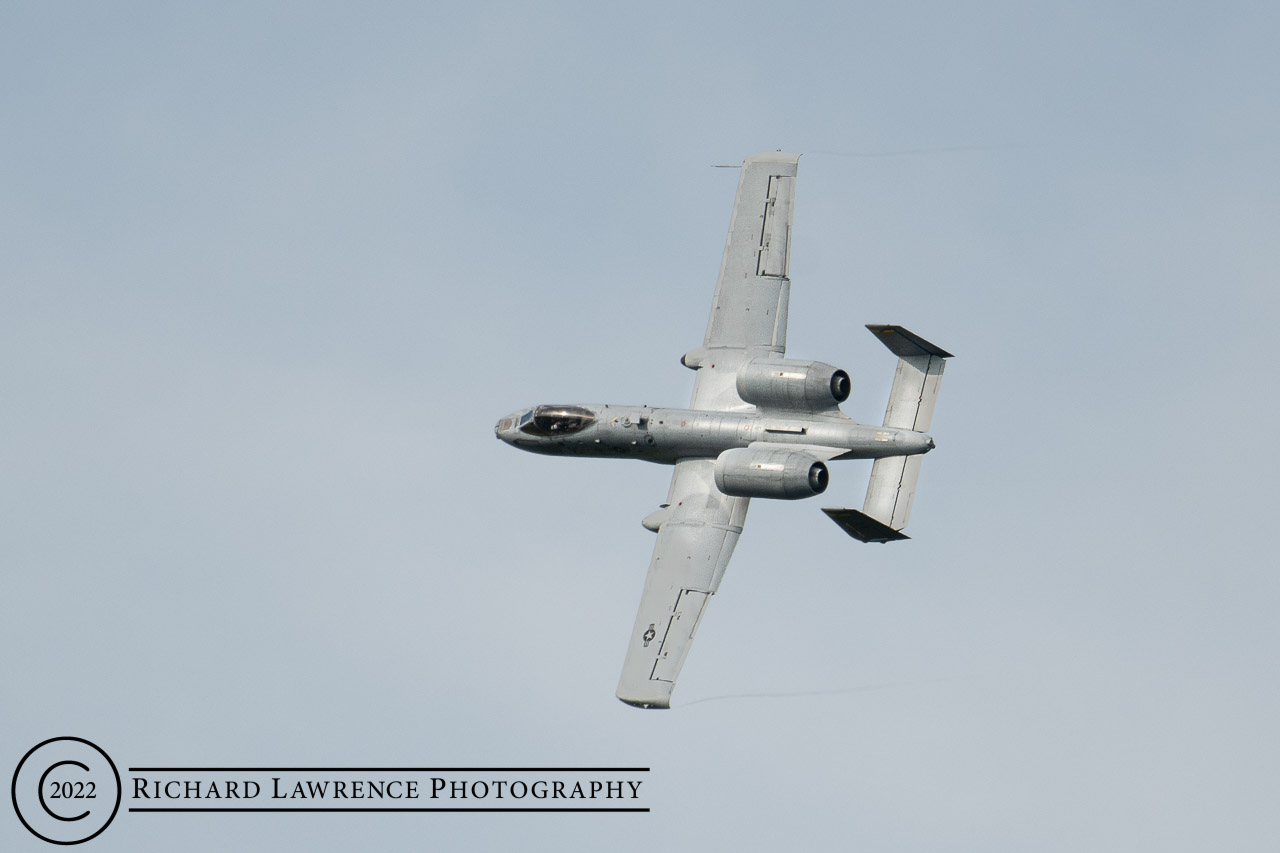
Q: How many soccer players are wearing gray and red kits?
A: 0